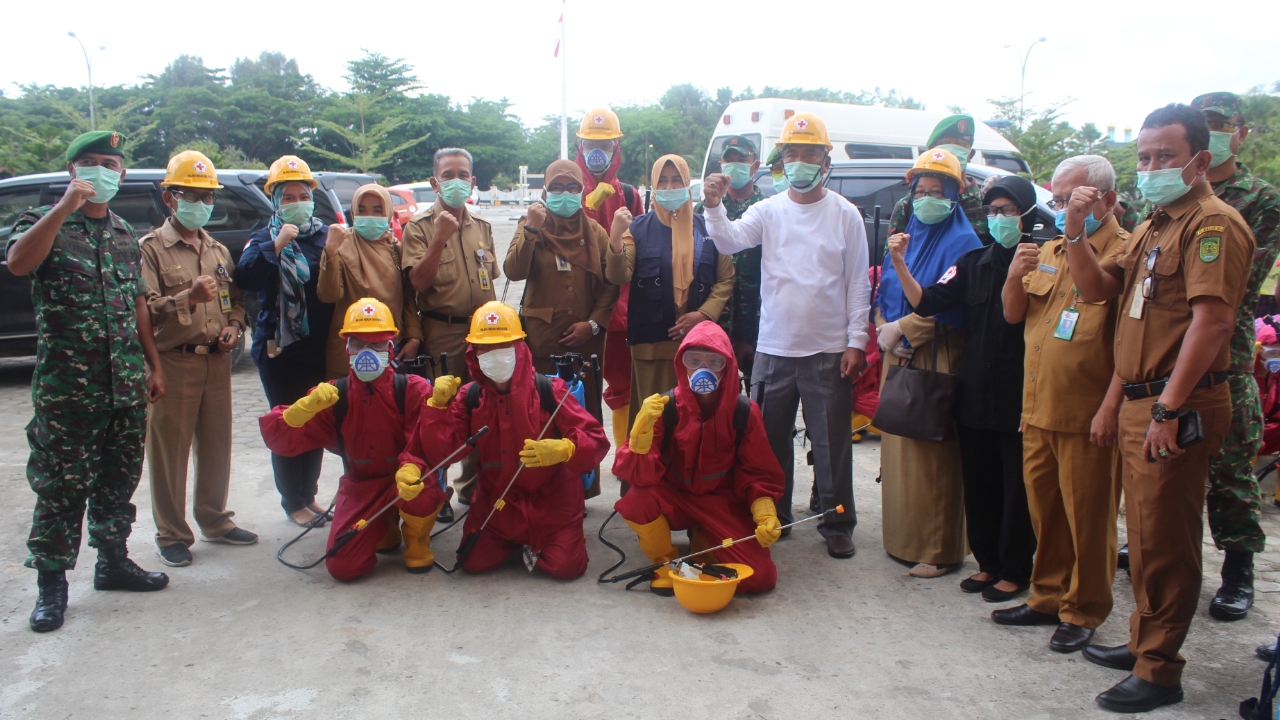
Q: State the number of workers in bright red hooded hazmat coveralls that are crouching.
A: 3